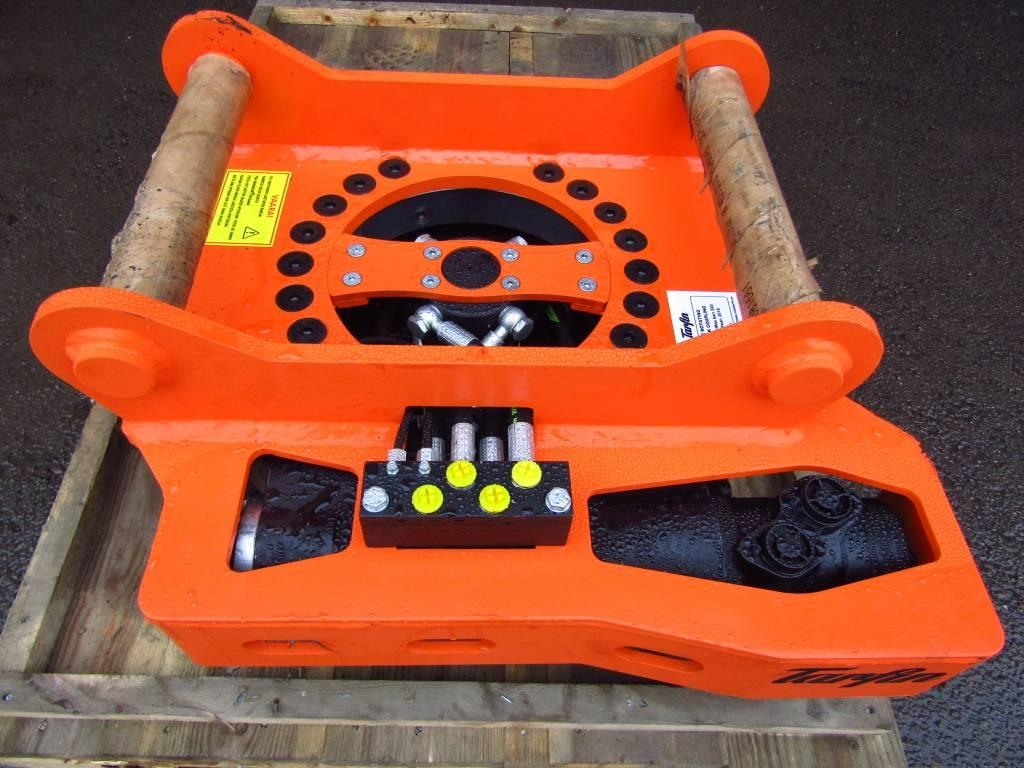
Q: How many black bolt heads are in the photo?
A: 14